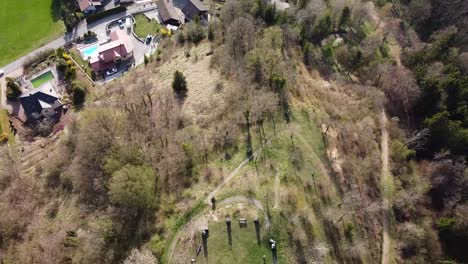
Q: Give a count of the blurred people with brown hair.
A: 0